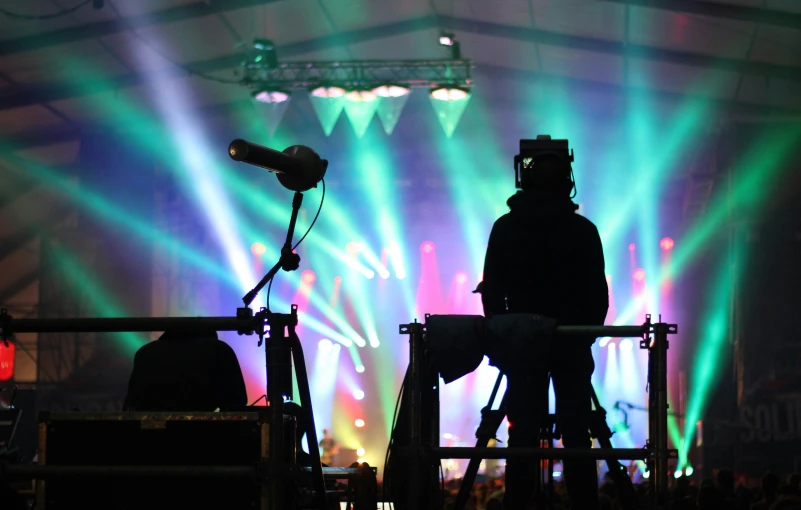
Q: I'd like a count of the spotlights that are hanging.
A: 5